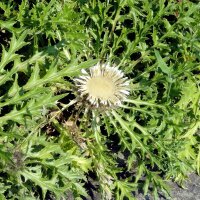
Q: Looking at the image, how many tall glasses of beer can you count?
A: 0